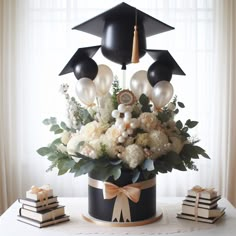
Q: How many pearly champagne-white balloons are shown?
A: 4